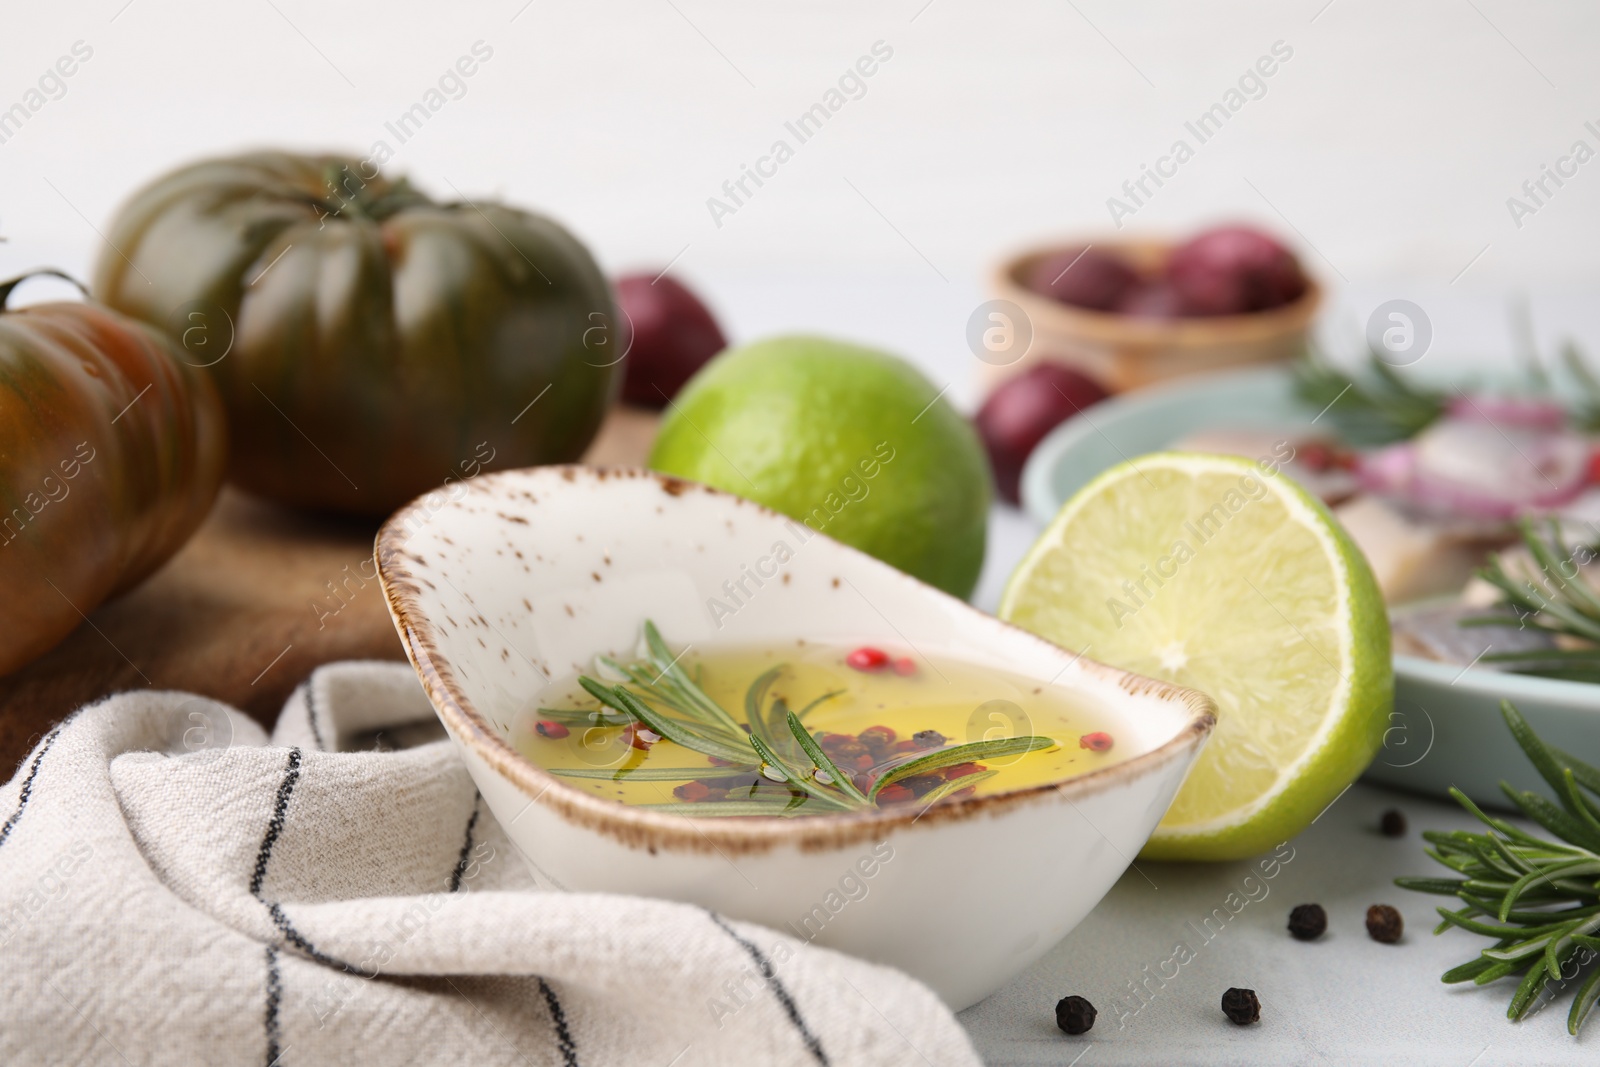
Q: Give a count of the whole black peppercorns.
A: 5